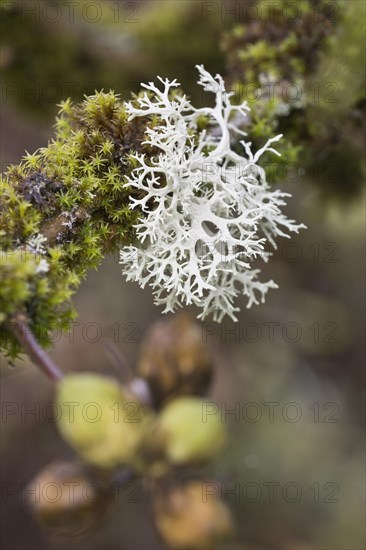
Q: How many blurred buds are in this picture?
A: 5